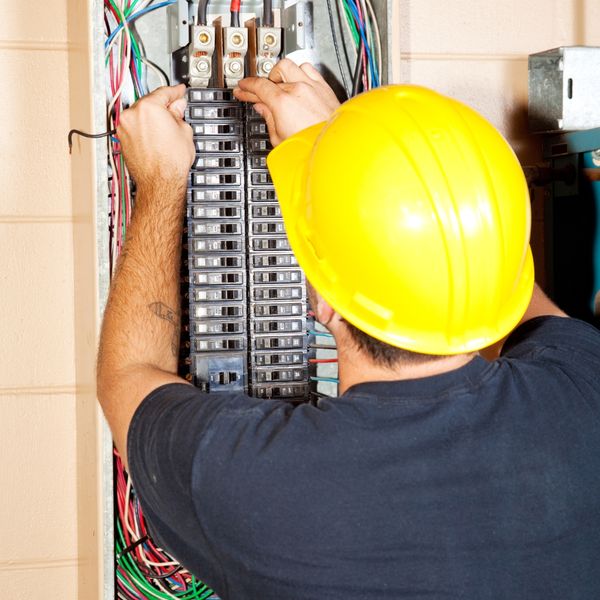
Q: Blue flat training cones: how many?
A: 0